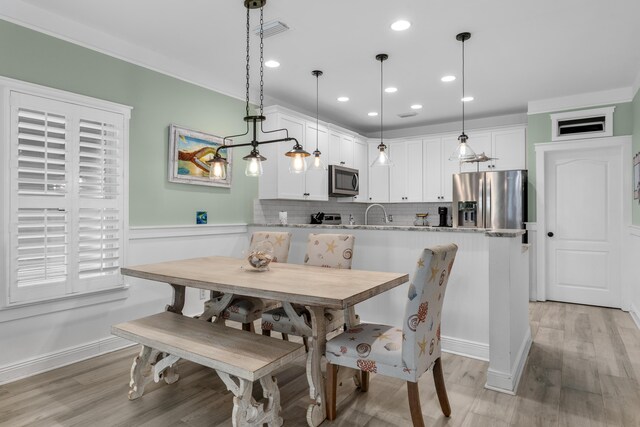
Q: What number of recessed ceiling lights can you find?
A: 8